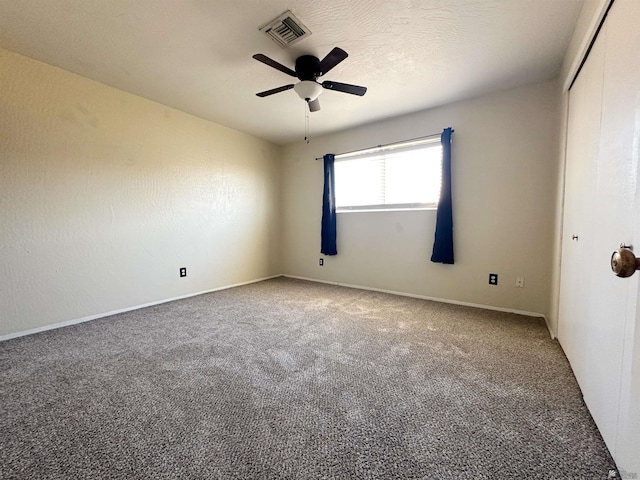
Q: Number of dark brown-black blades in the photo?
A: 5